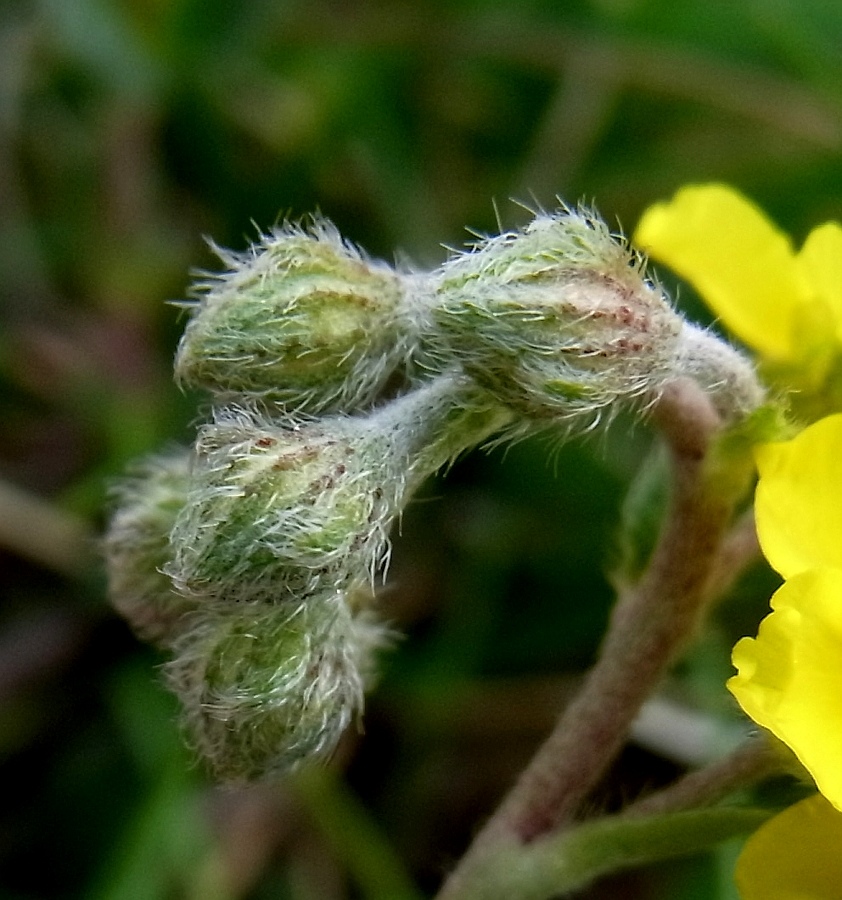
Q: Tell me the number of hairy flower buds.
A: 5